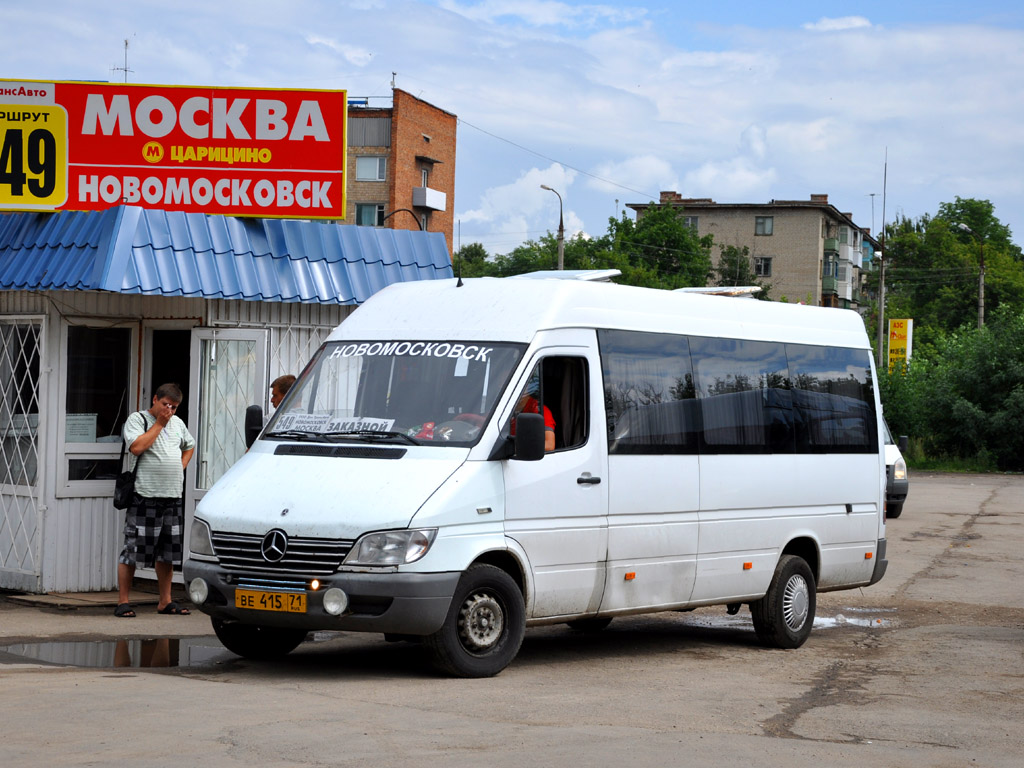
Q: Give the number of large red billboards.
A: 1